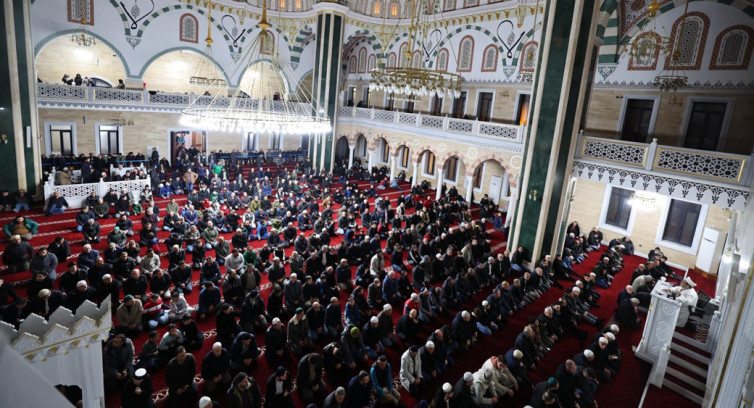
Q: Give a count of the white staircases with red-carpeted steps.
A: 1